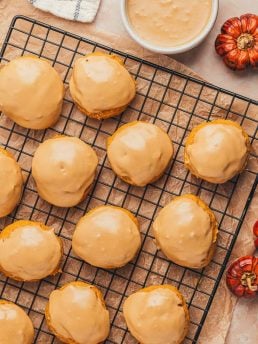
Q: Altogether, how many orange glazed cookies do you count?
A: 12